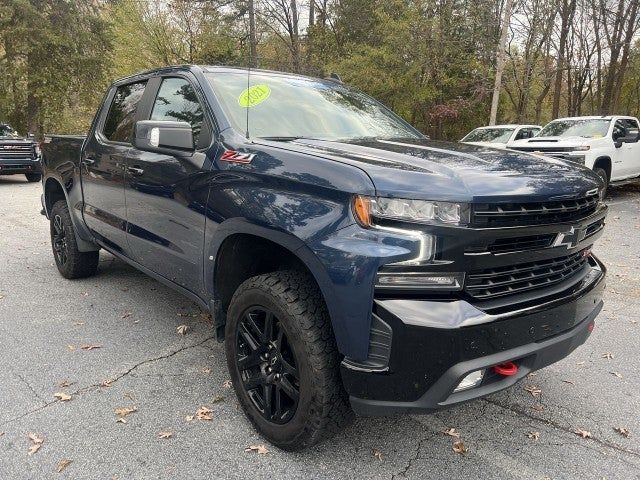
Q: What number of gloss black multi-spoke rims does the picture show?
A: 2